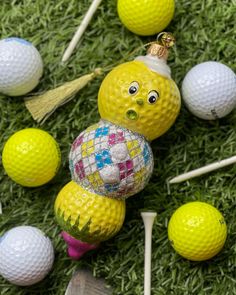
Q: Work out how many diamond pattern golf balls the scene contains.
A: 1